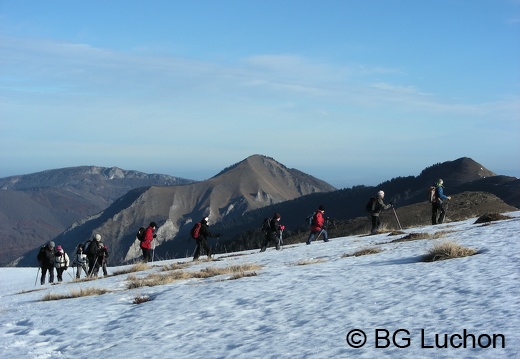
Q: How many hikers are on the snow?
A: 11